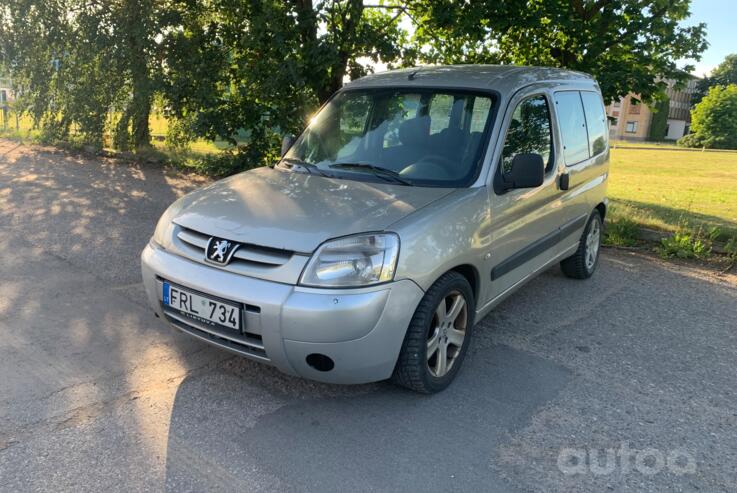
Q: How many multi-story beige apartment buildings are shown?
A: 1